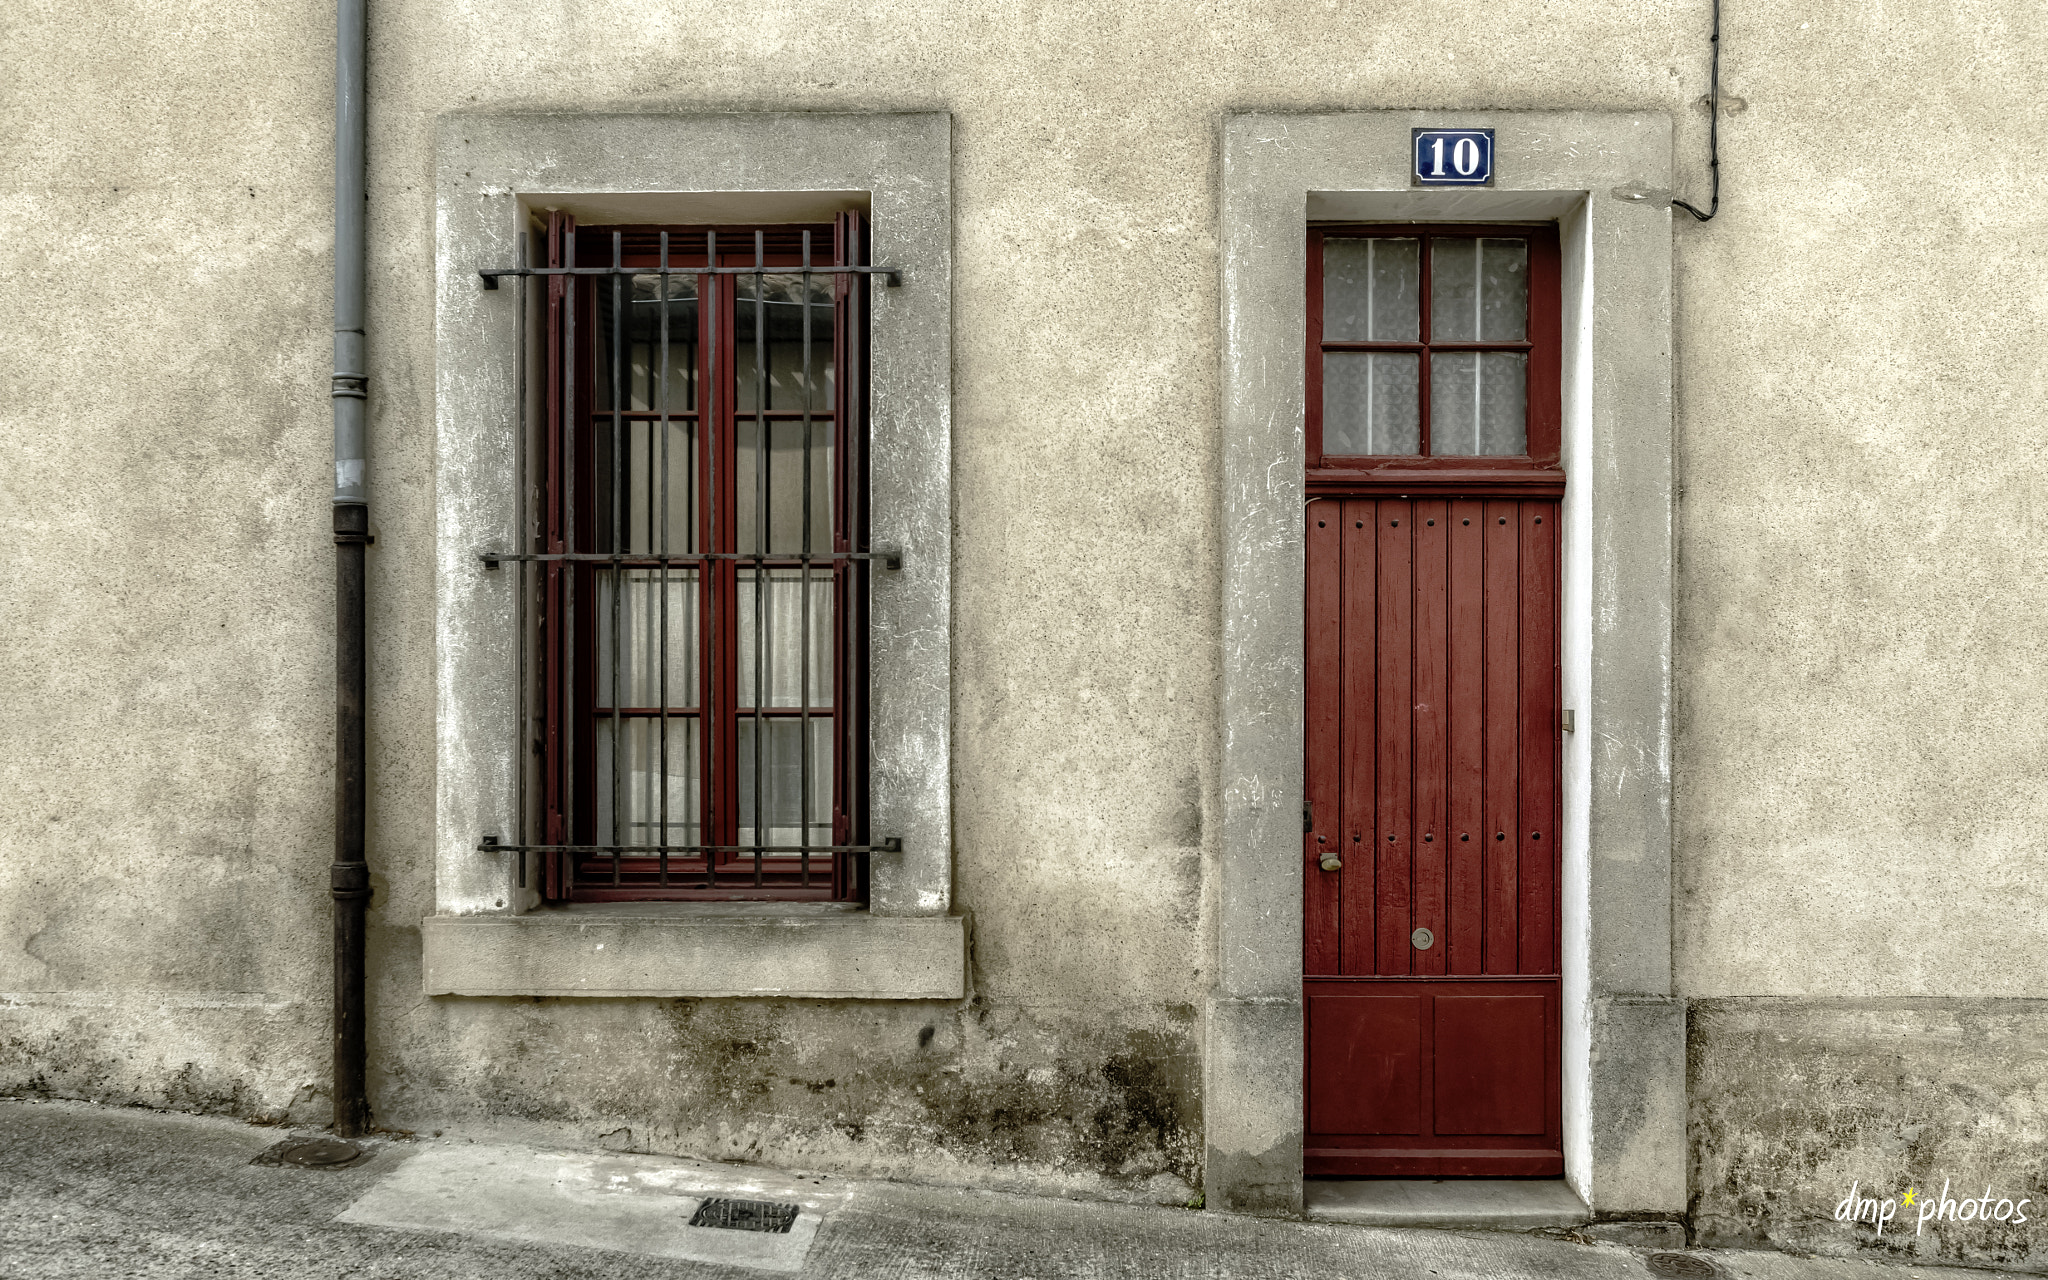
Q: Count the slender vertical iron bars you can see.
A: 8